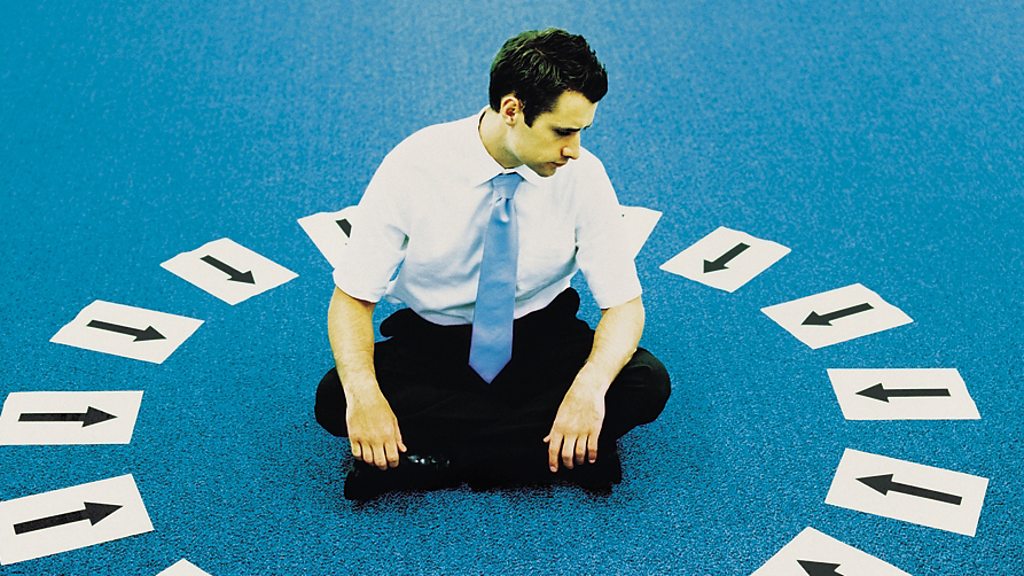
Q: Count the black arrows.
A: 10